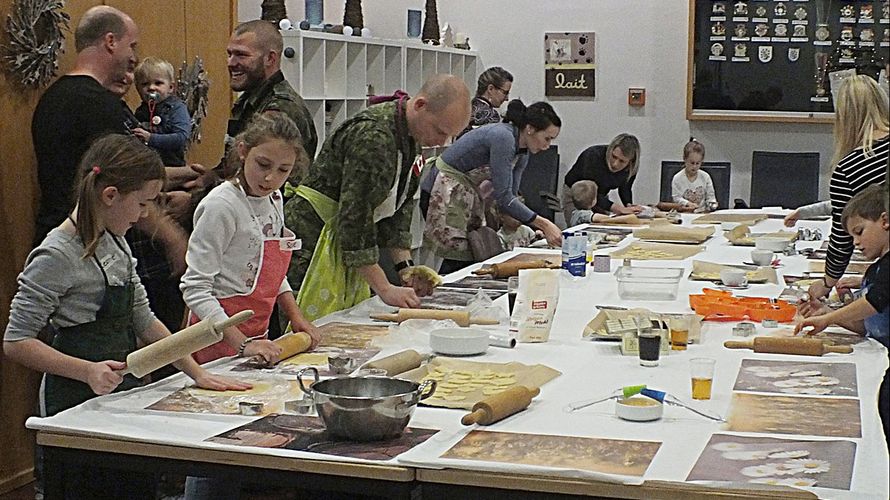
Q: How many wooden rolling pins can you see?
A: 7